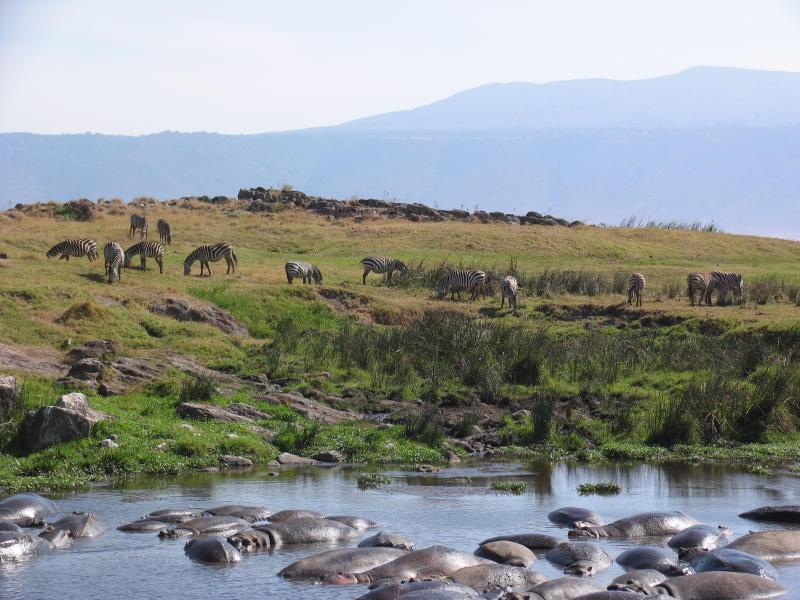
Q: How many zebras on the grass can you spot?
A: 13